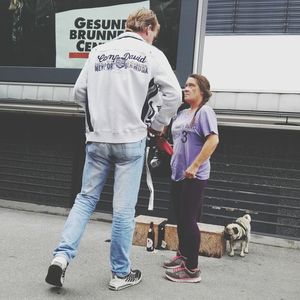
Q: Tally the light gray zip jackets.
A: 1